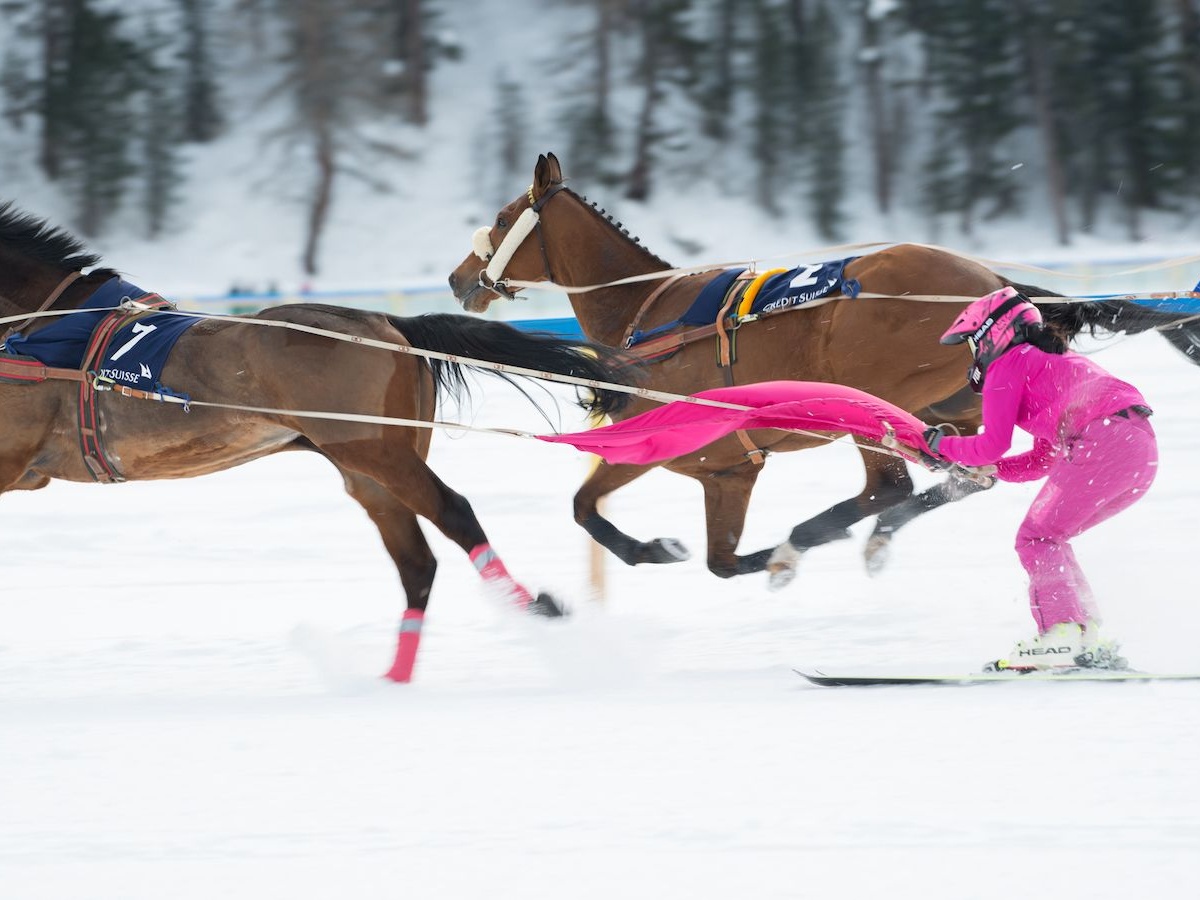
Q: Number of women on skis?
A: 1